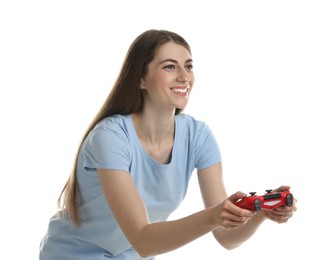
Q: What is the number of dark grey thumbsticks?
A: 2